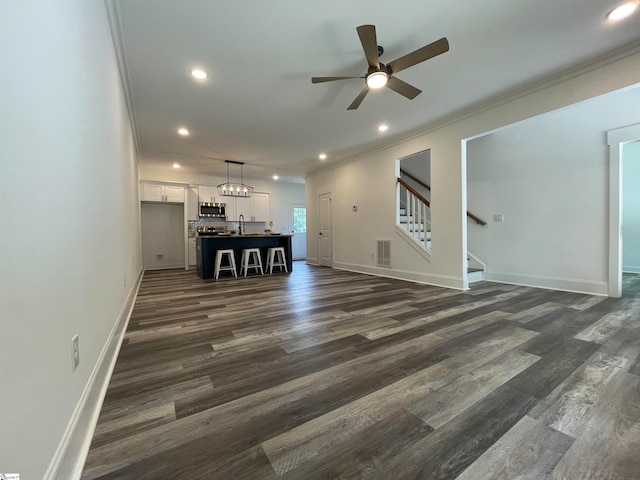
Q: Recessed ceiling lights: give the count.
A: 7